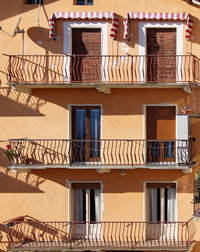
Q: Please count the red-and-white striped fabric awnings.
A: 2